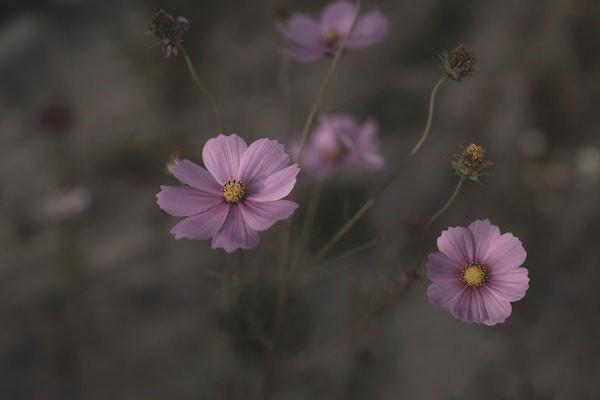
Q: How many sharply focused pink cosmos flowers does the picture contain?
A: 2